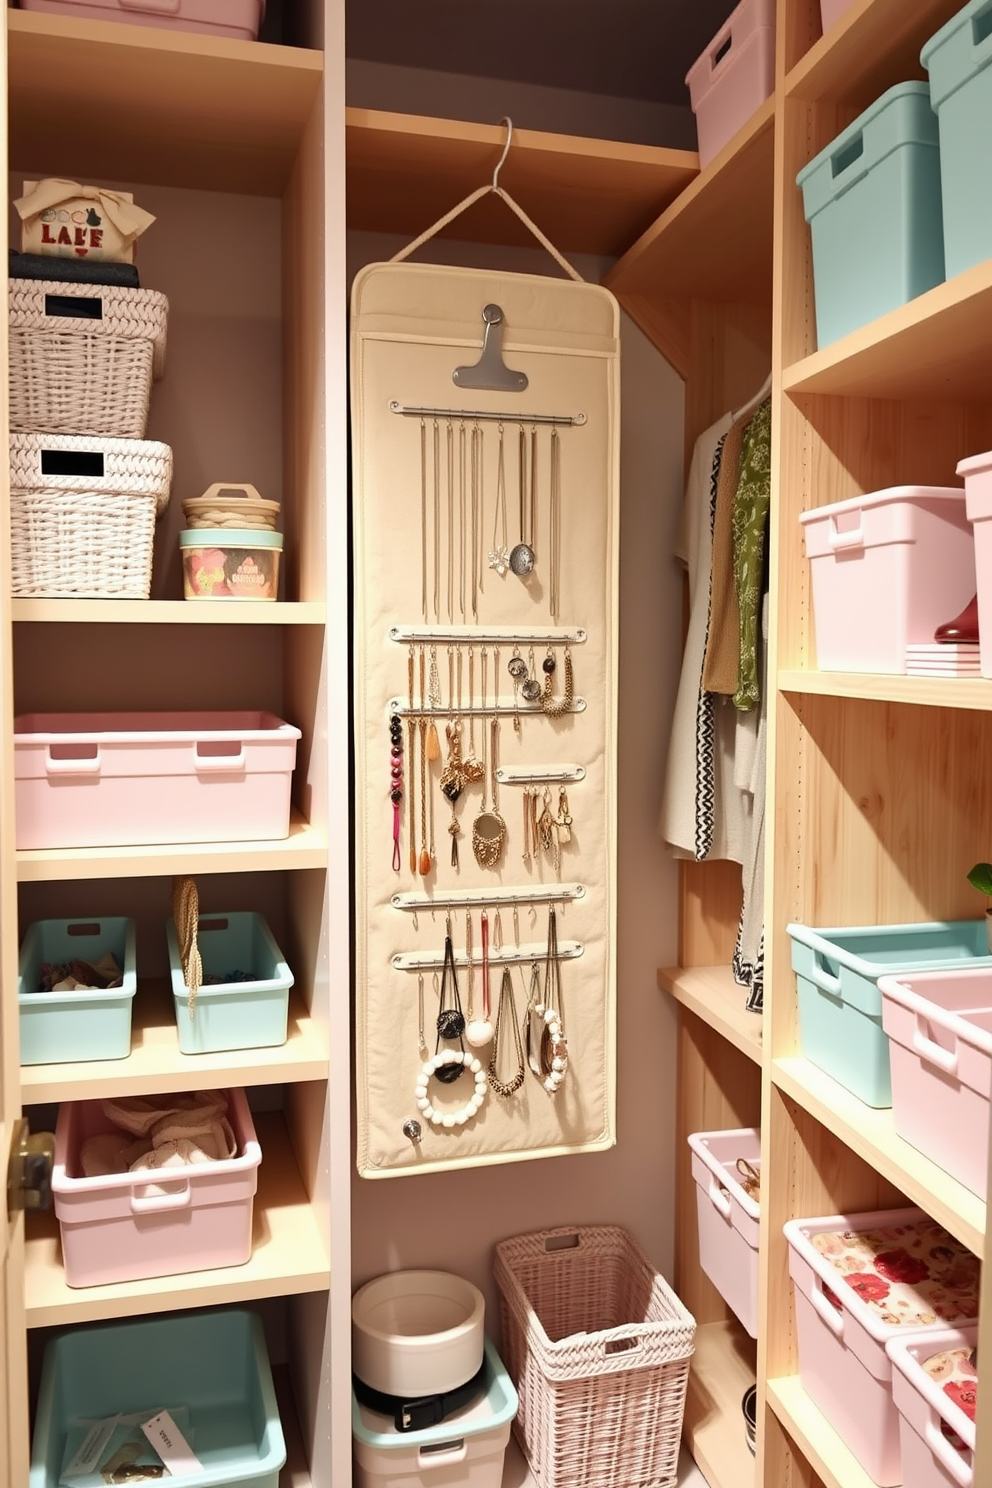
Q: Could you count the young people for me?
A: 0